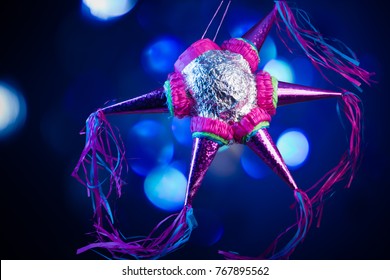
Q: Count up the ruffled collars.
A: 5